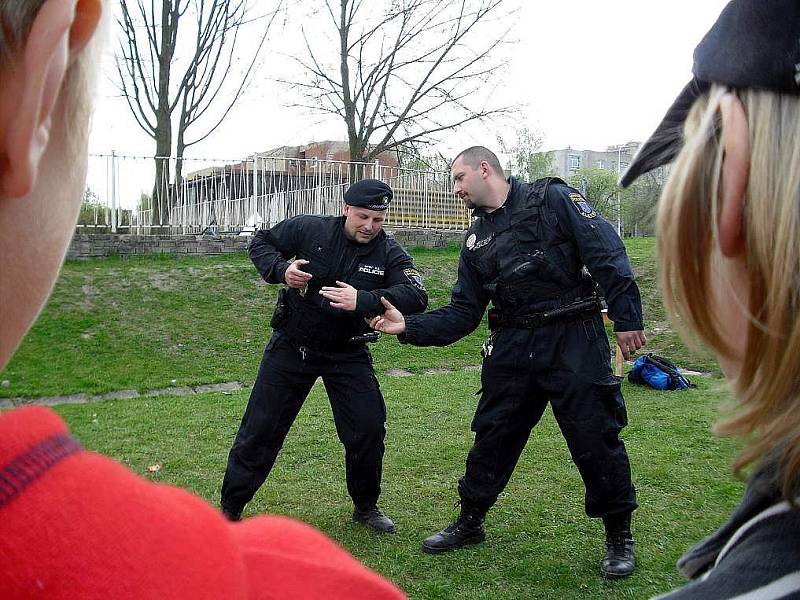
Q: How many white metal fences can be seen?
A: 1